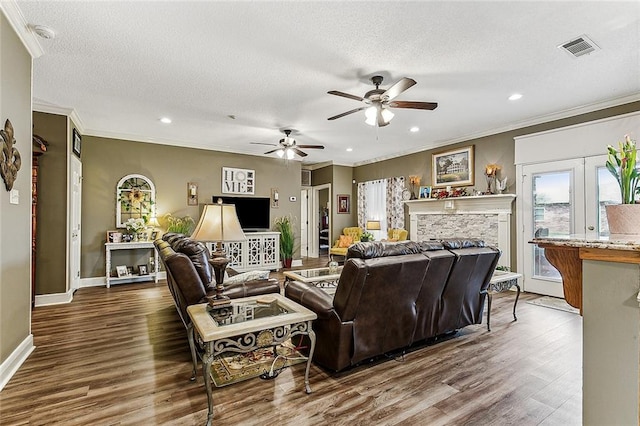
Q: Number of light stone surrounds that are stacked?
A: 1